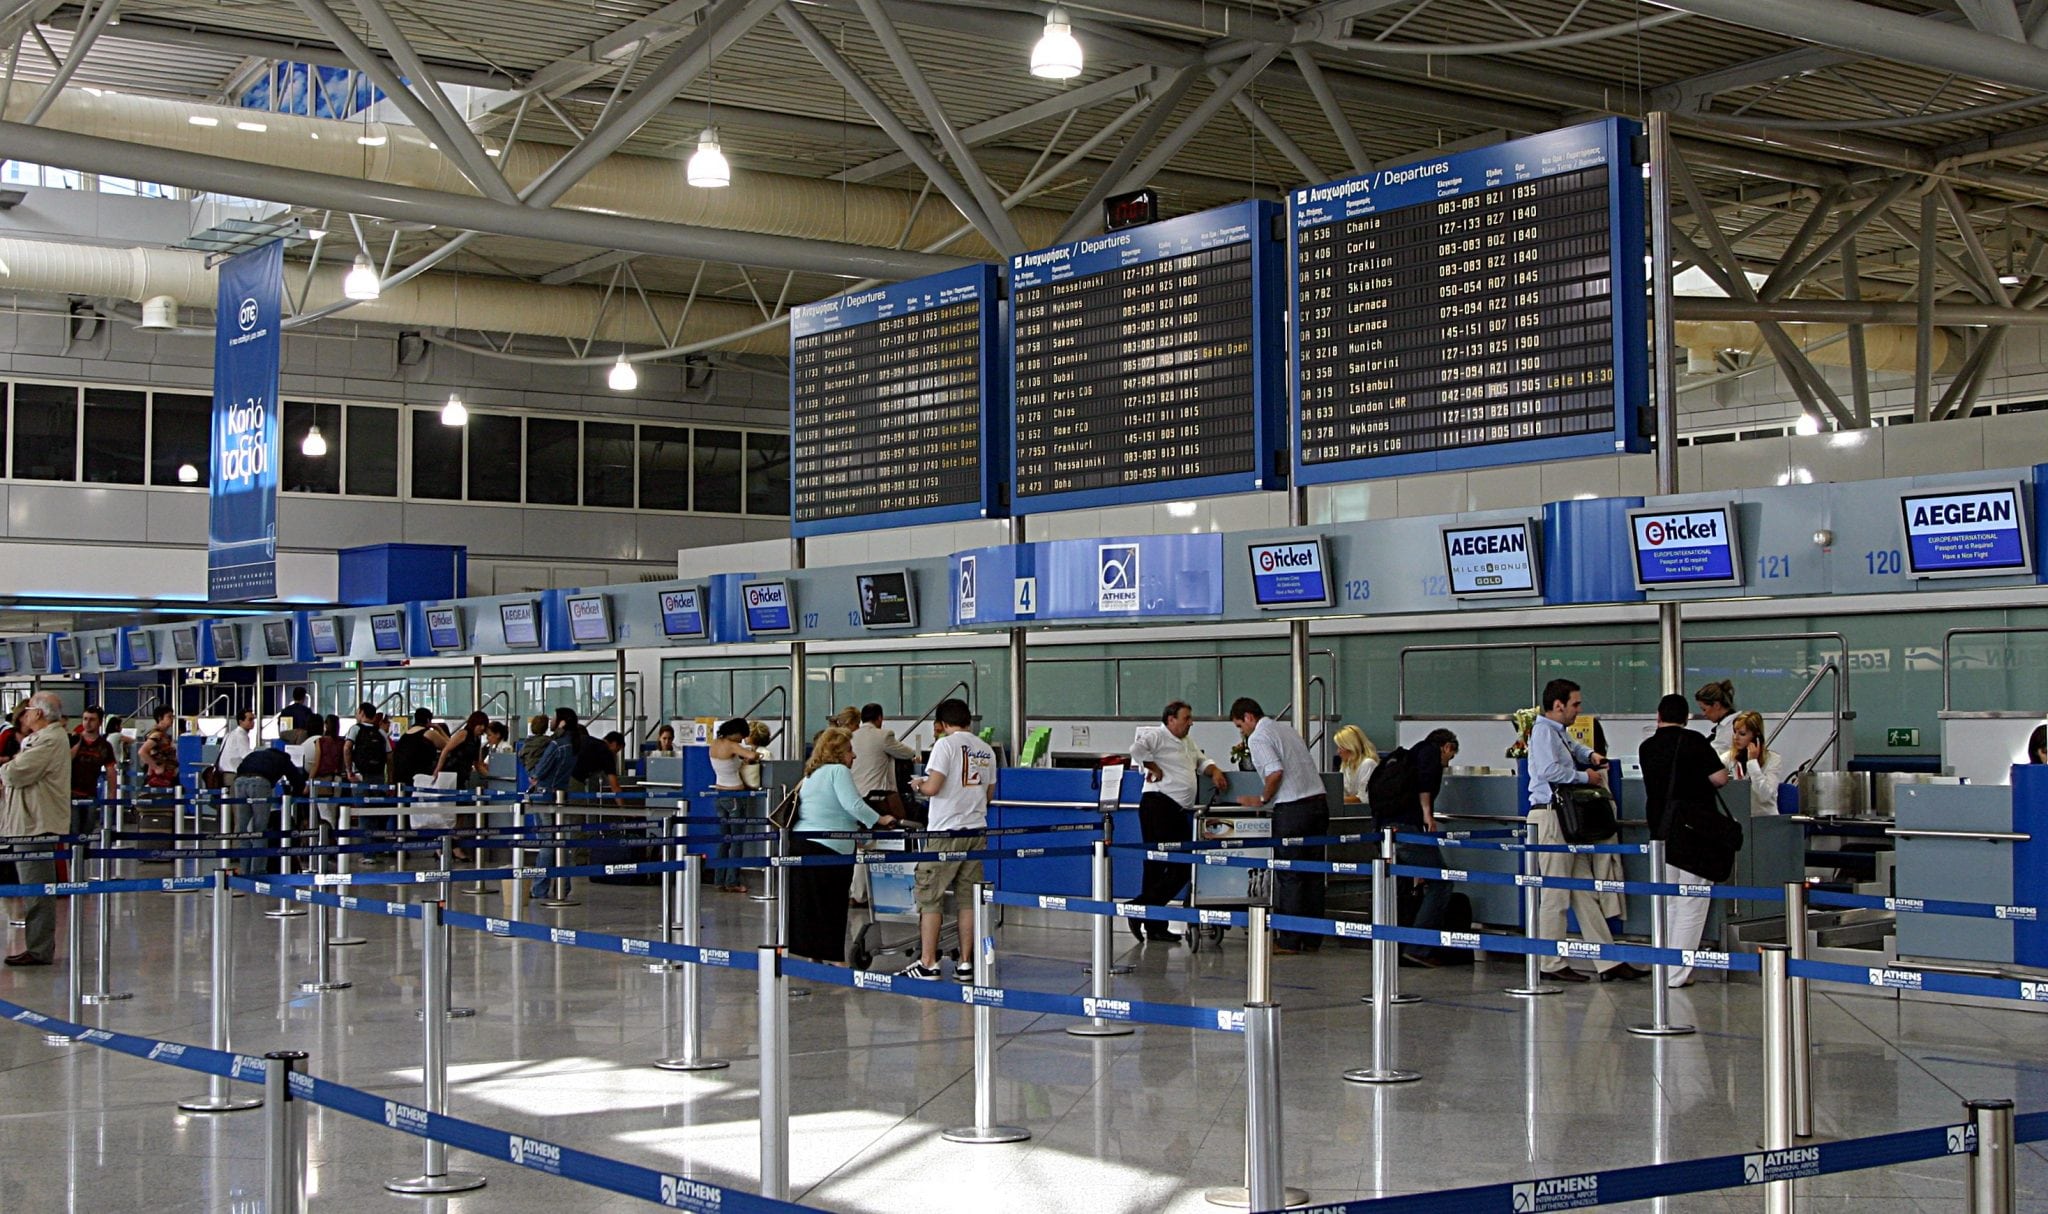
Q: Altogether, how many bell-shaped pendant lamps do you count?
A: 8